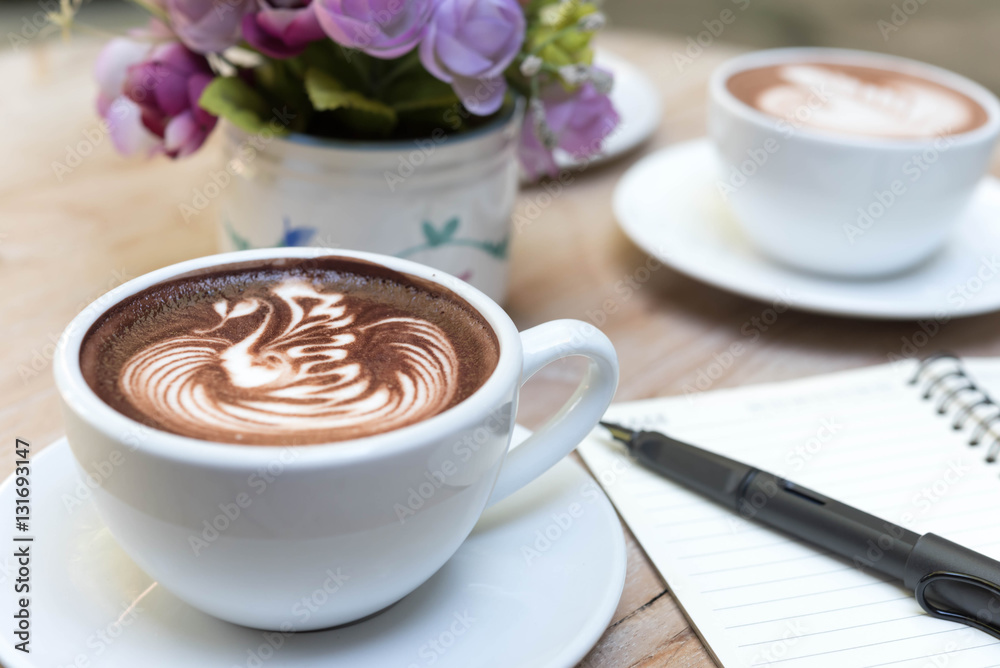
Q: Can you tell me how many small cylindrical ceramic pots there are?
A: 1